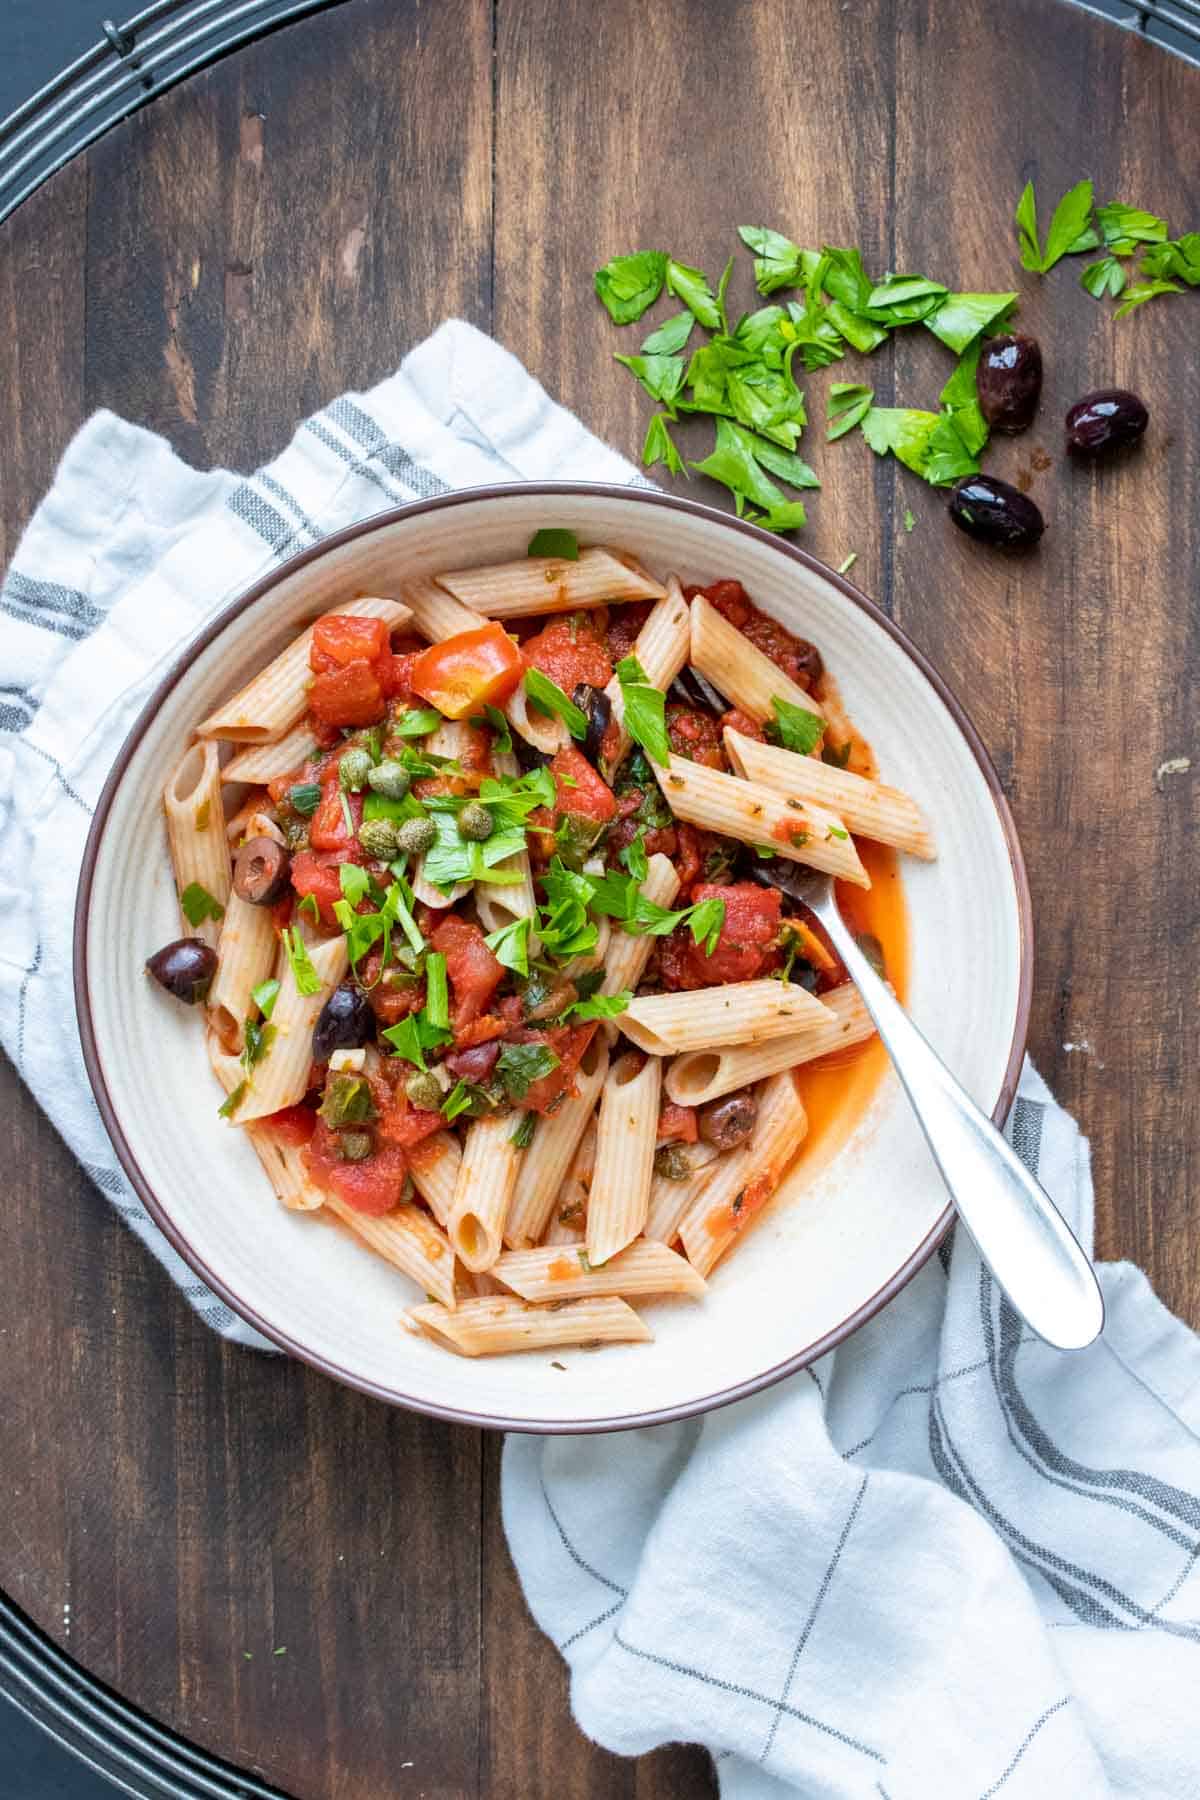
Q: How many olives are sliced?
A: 2